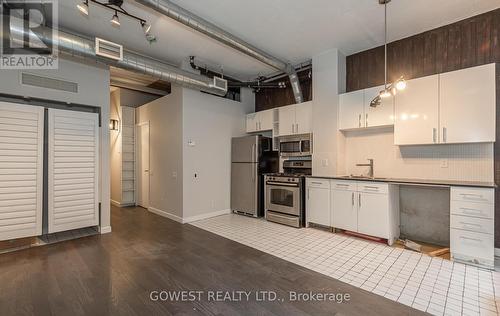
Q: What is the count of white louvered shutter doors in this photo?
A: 2